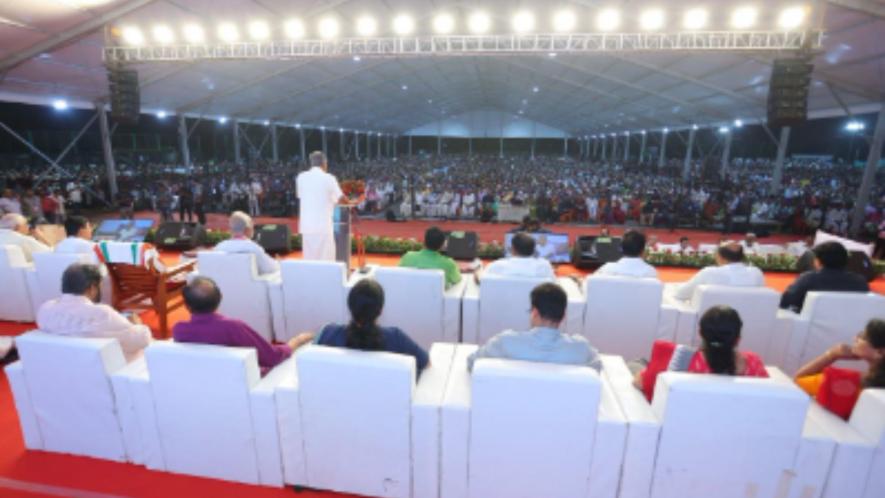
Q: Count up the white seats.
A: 15